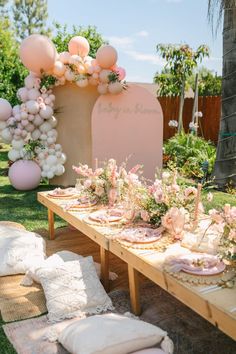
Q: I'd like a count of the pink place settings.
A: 5